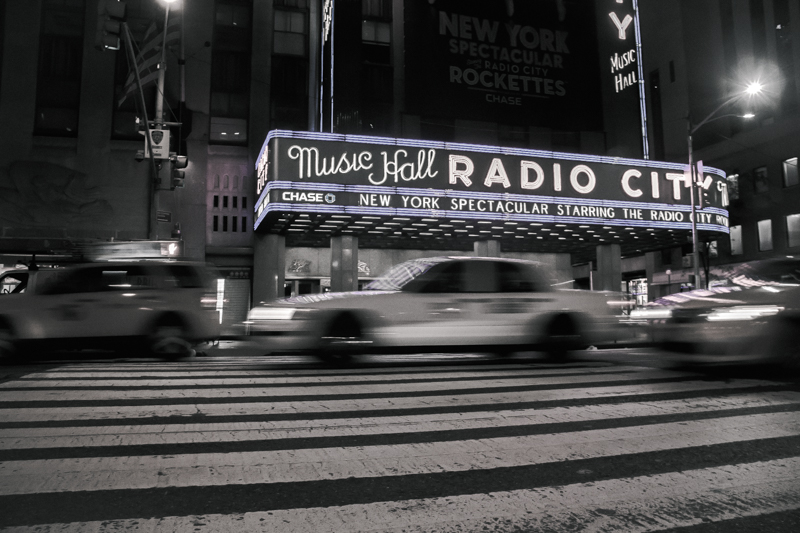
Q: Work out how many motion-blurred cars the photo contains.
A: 3